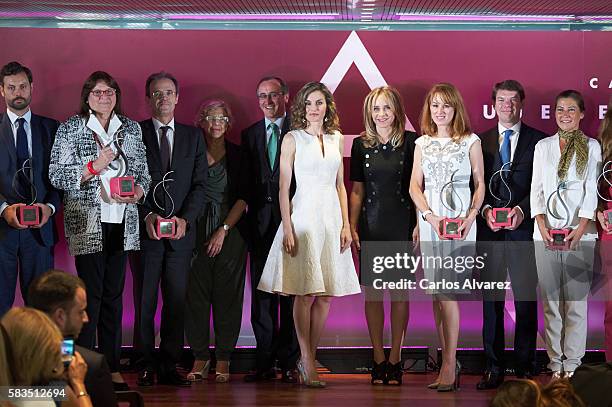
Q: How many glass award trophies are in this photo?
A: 7